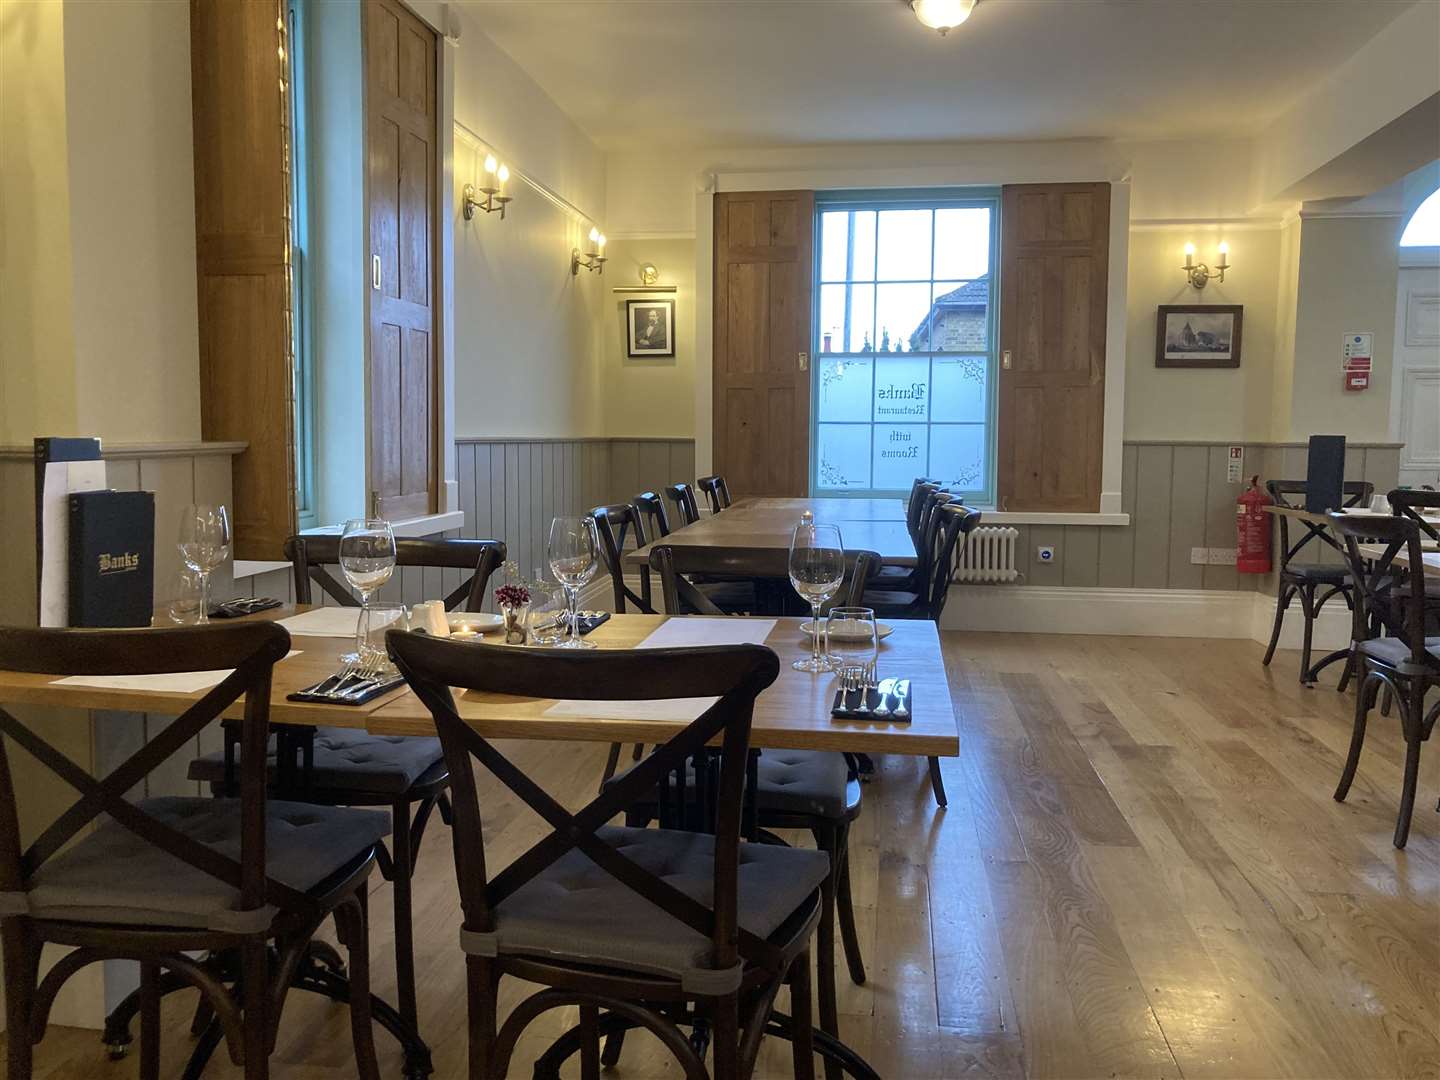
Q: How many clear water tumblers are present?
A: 4